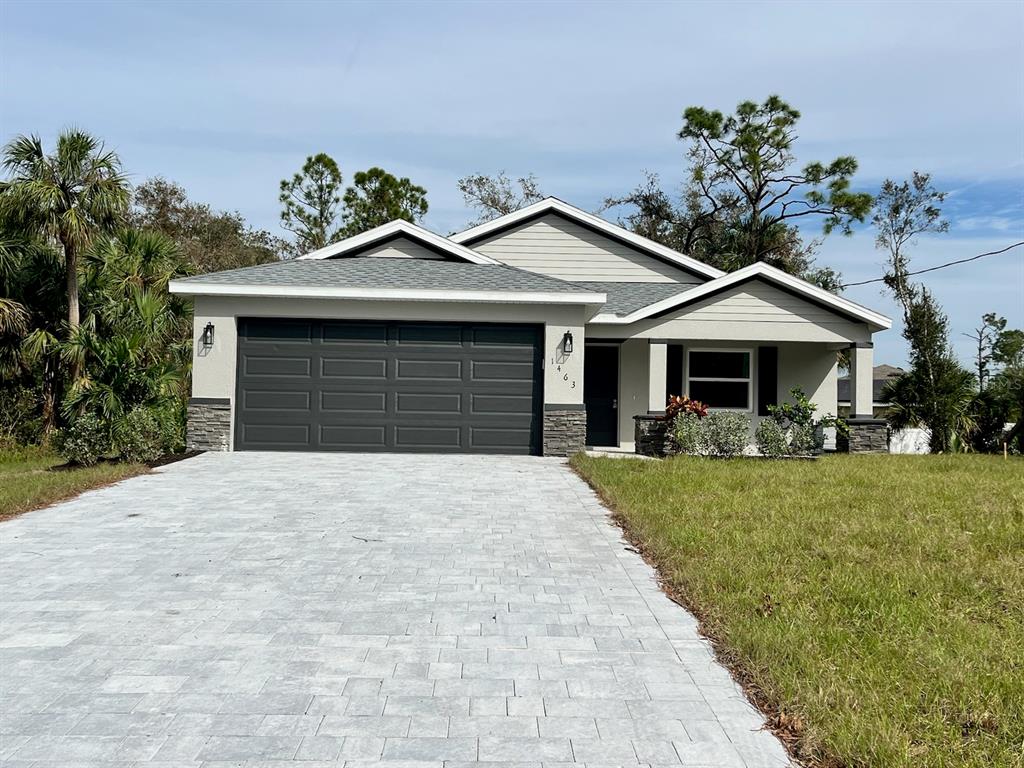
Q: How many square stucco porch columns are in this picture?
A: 2